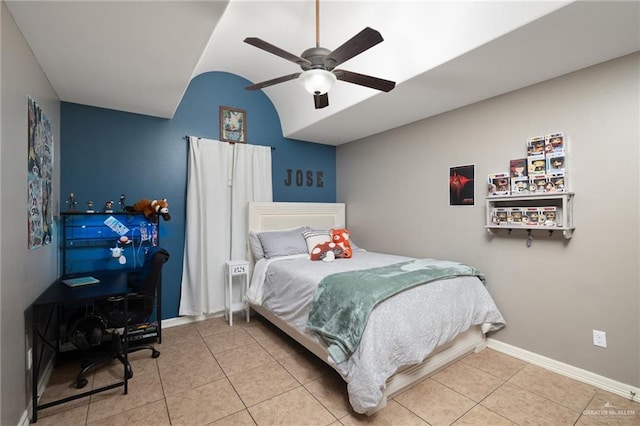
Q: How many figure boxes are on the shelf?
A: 13